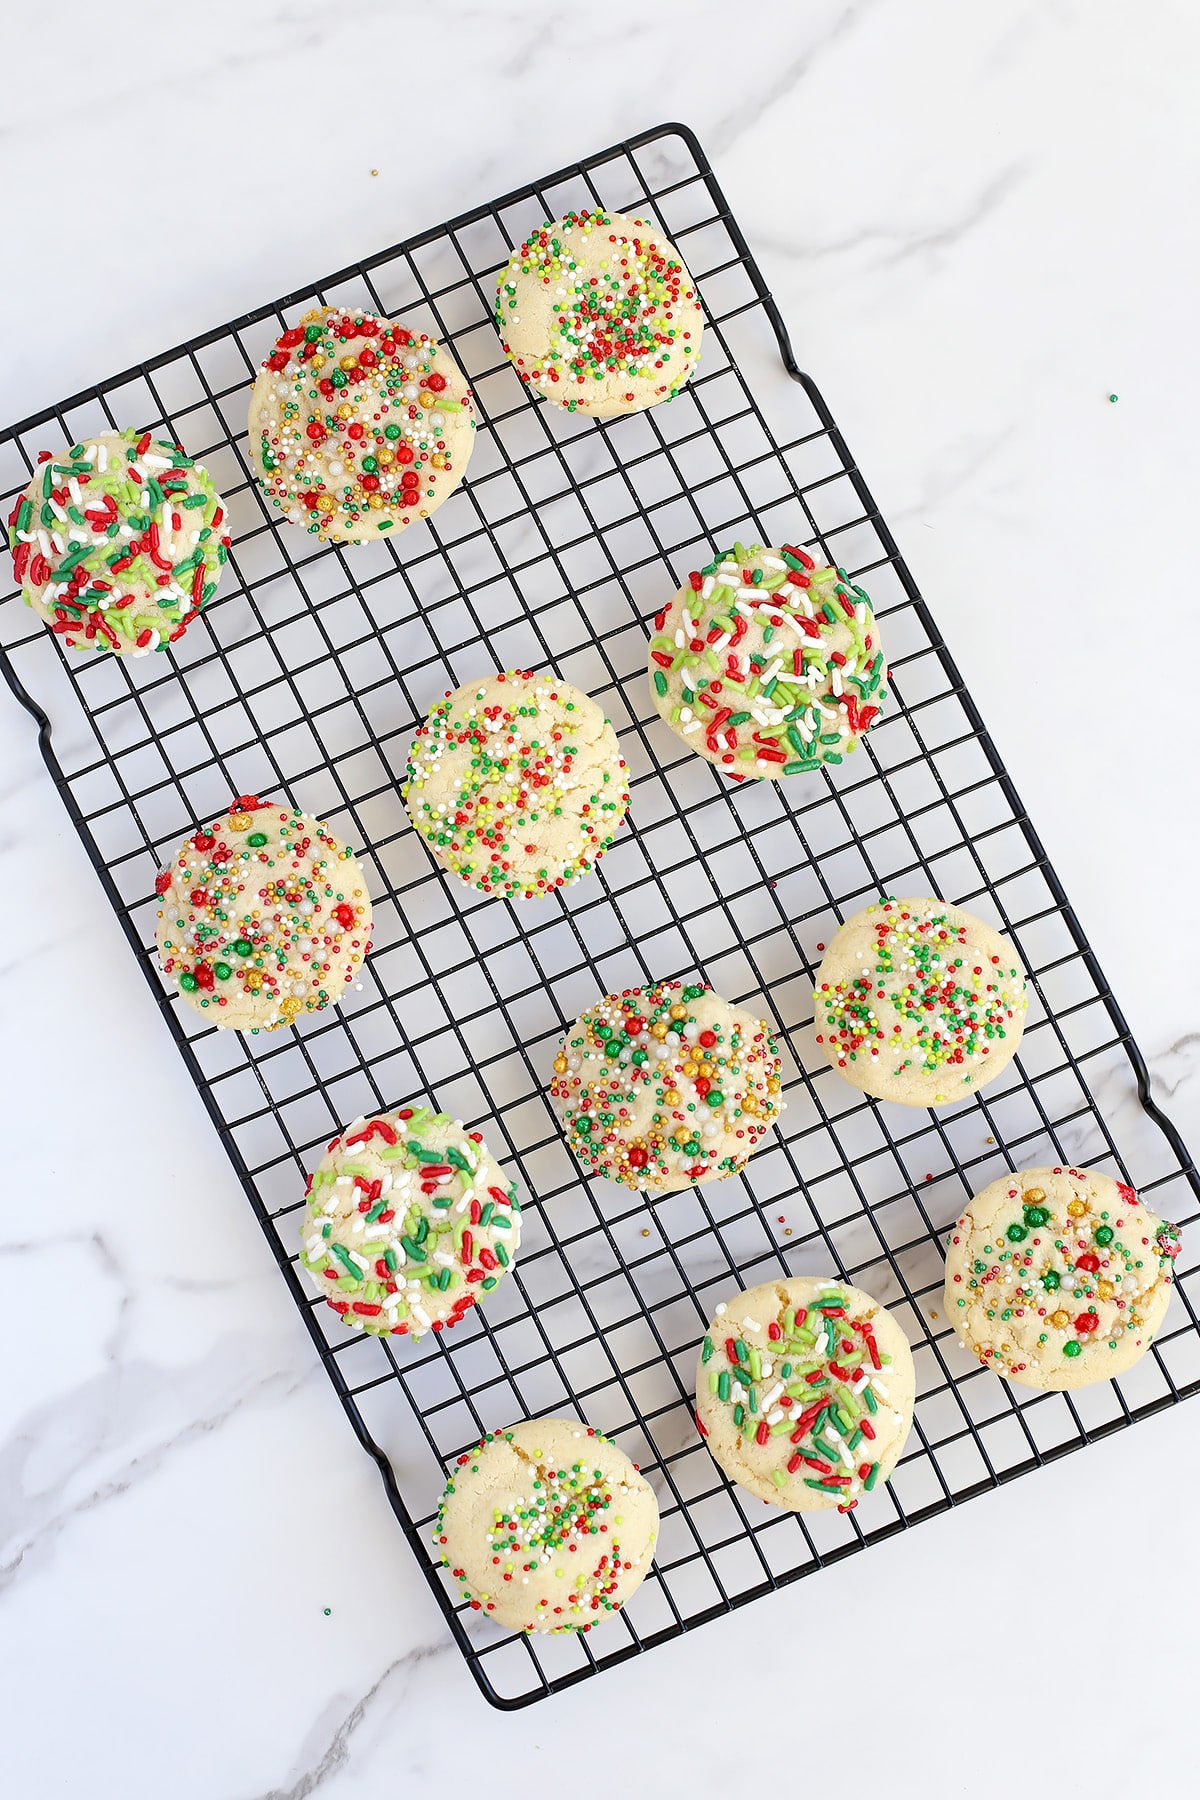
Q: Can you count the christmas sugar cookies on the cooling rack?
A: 12